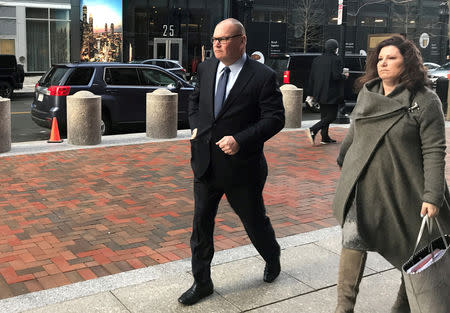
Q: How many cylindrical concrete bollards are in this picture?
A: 4